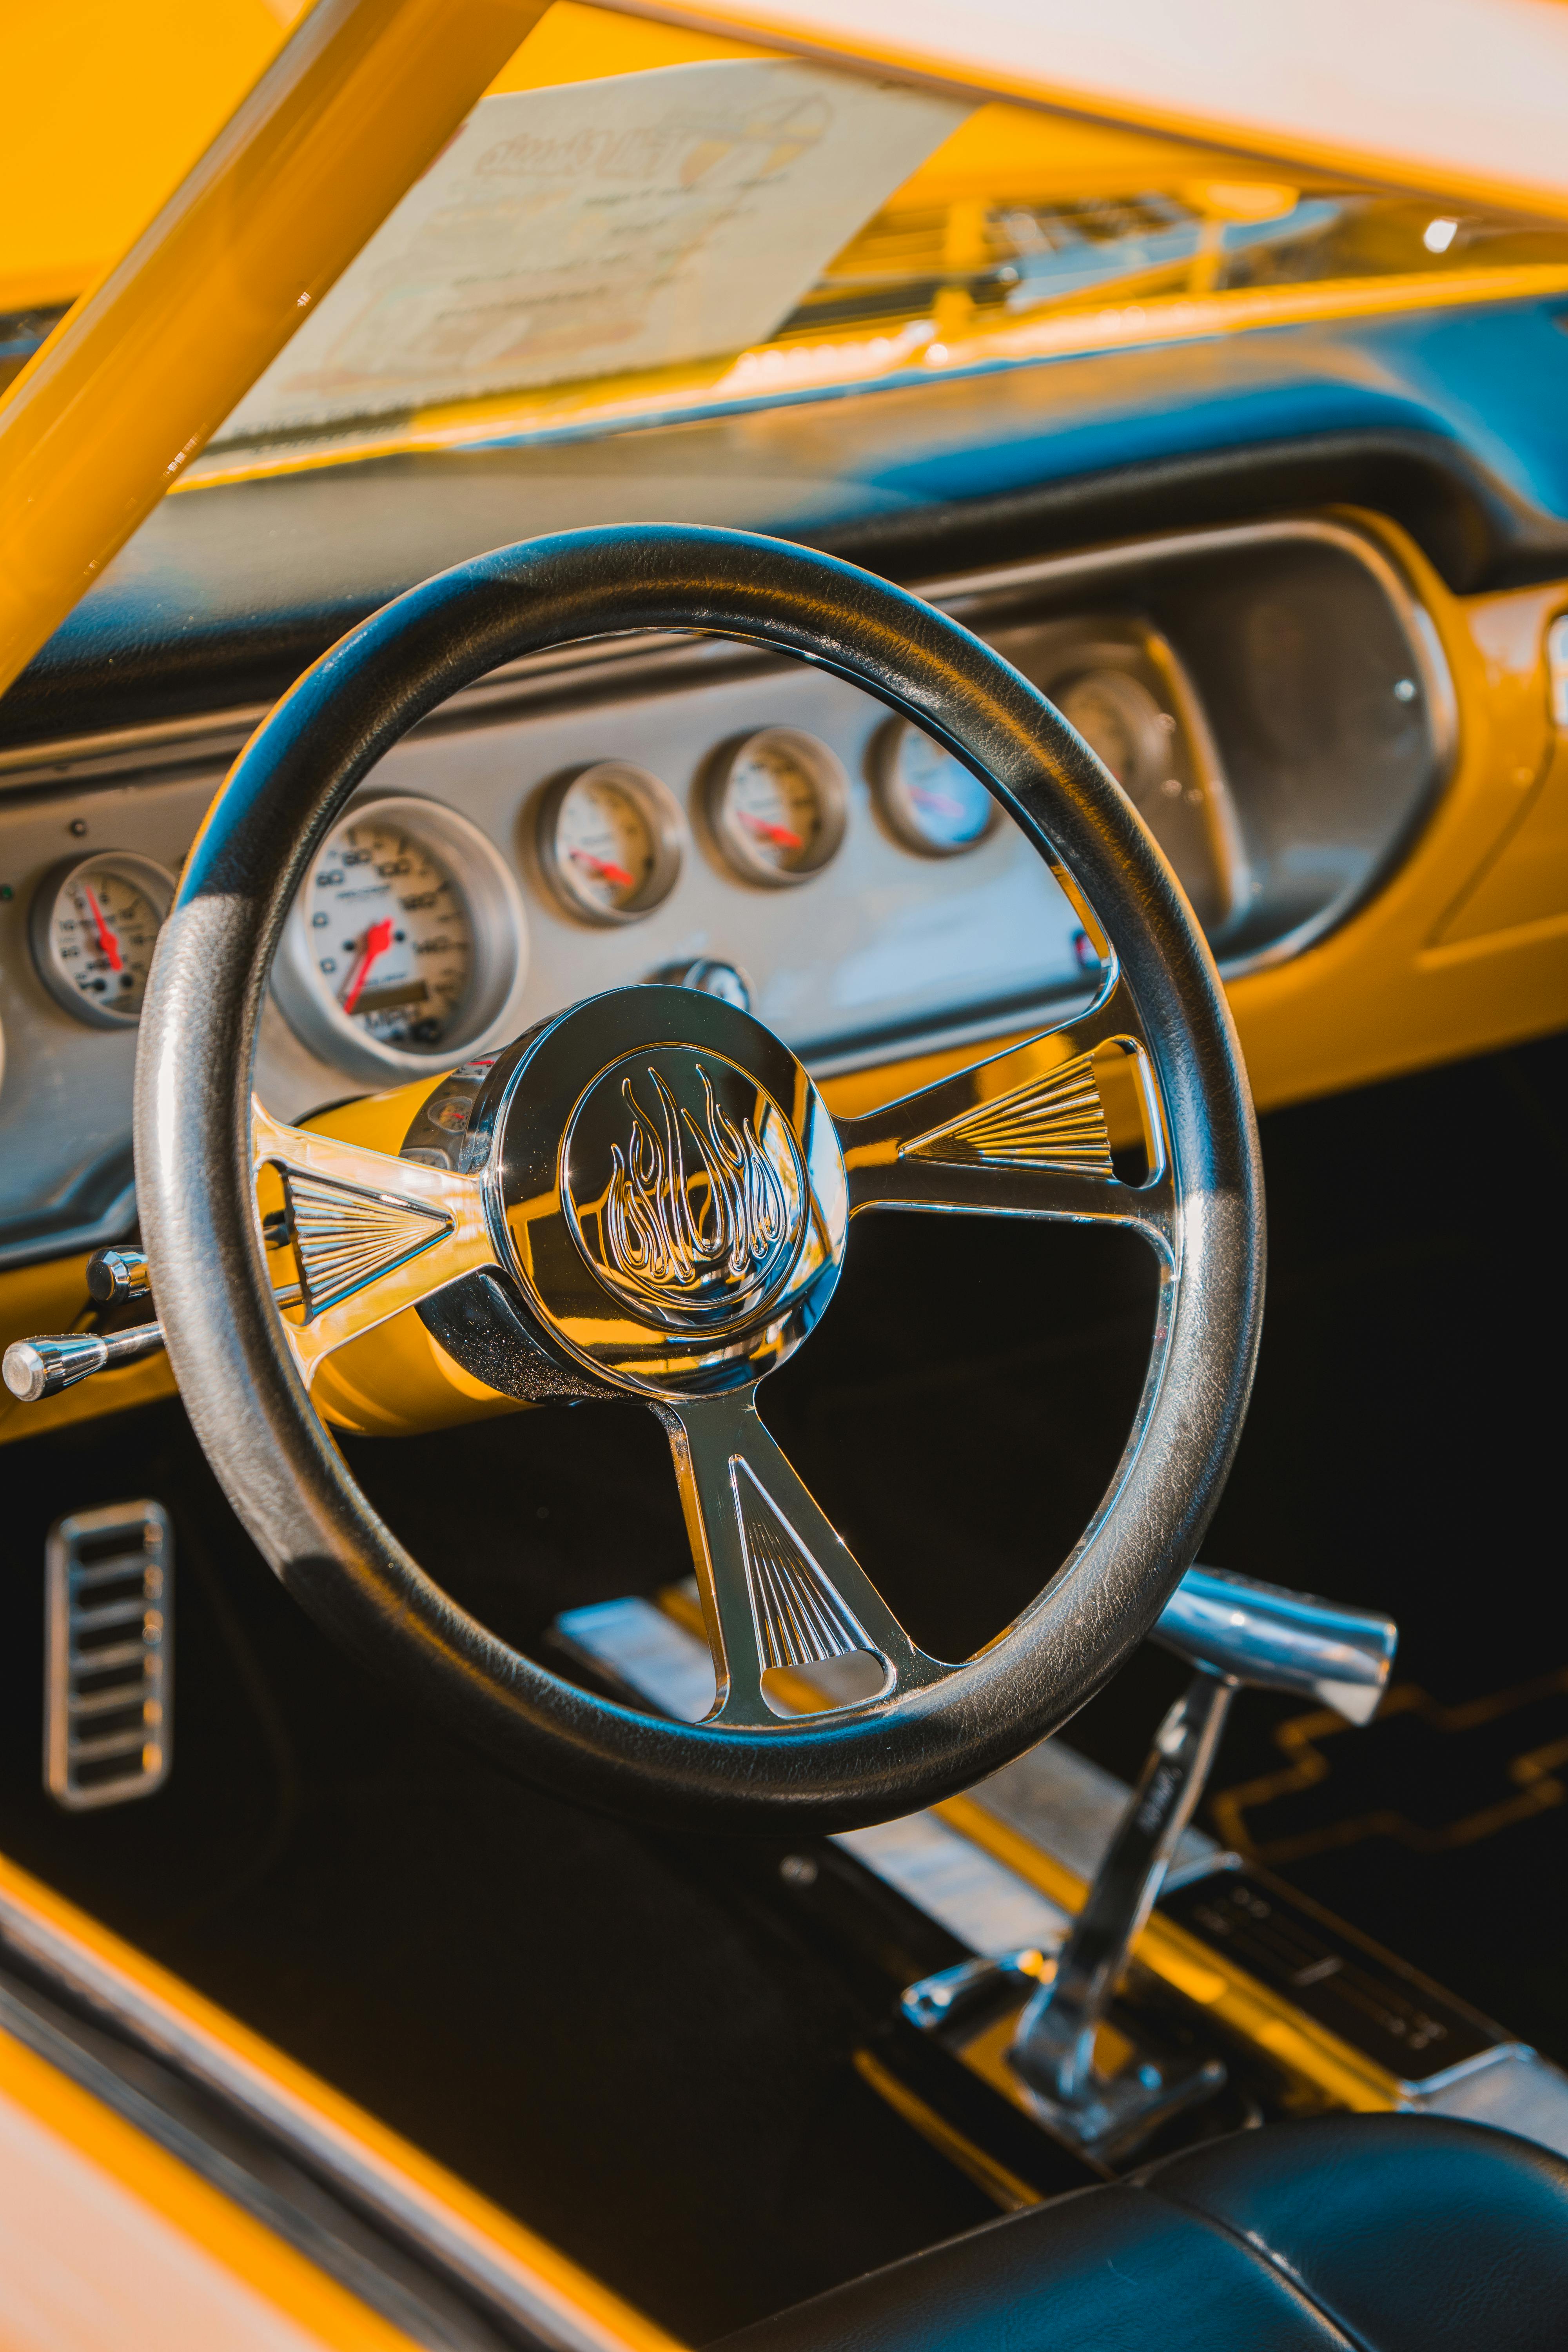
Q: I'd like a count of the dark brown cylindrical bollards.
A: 0